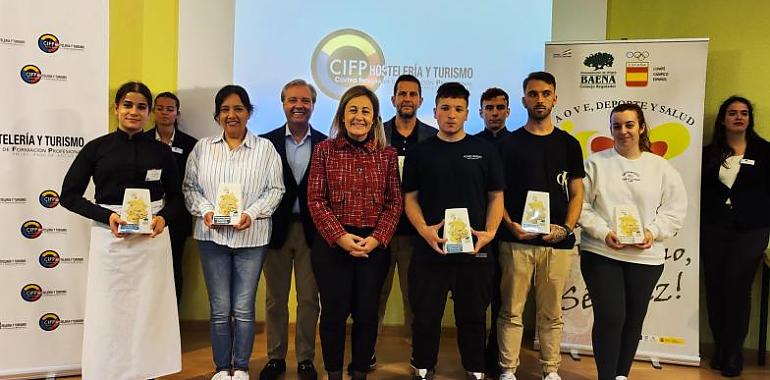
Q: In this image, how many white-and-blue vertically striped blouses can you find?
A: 1